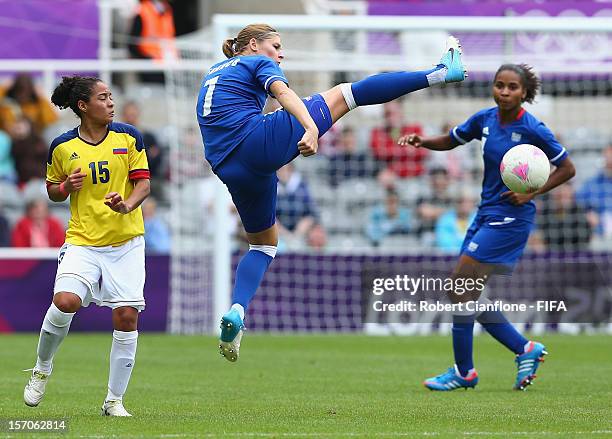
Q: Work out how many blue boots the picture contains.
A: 4